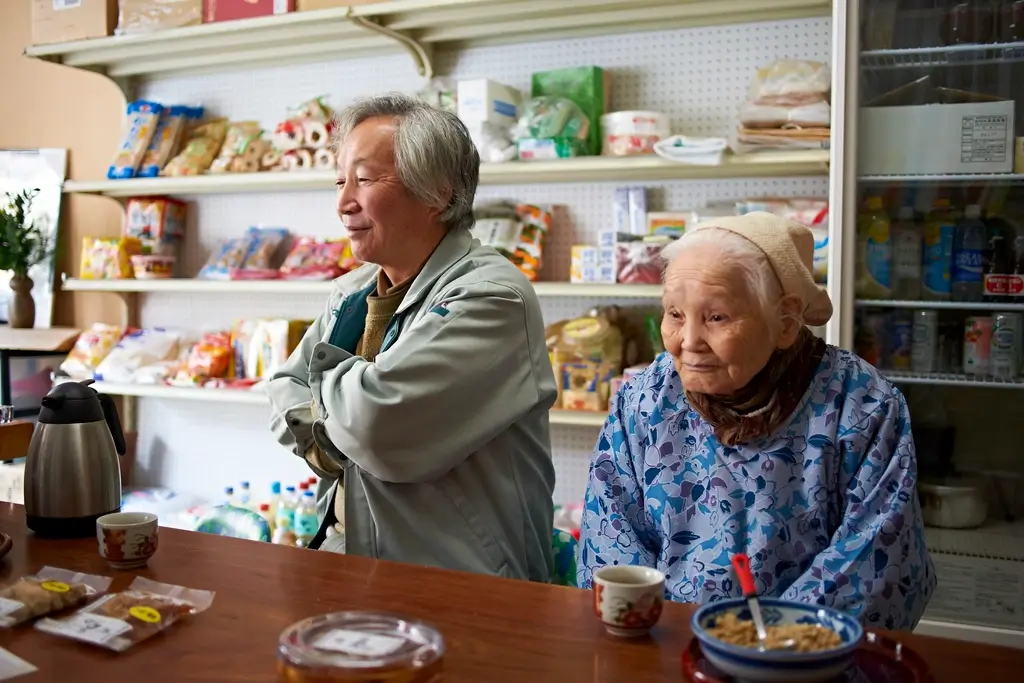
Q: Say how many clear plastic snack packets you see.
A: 2